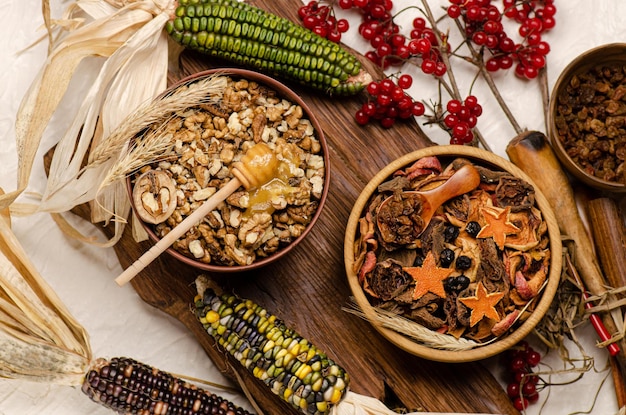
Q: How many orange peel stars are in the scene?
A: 3